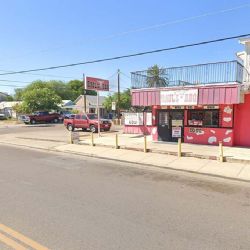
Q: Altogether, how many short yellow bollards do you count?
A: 6